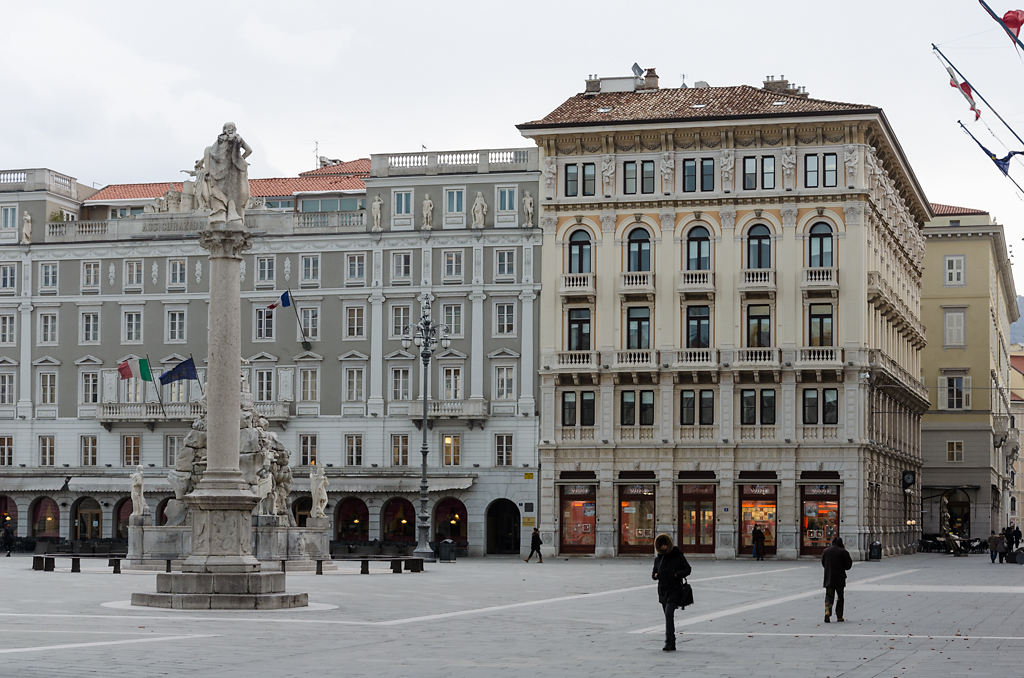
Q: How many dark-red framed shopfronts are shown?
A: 5